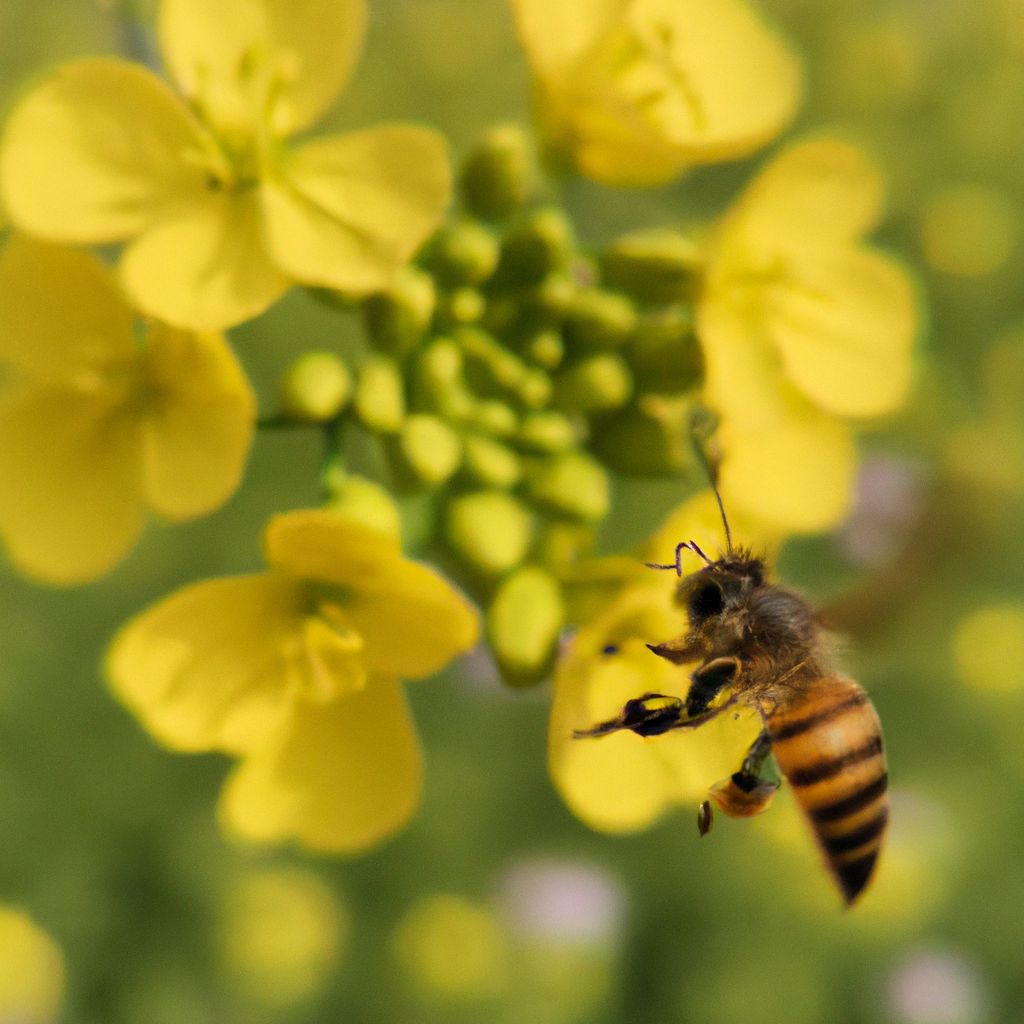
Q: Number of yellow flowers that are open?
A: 6